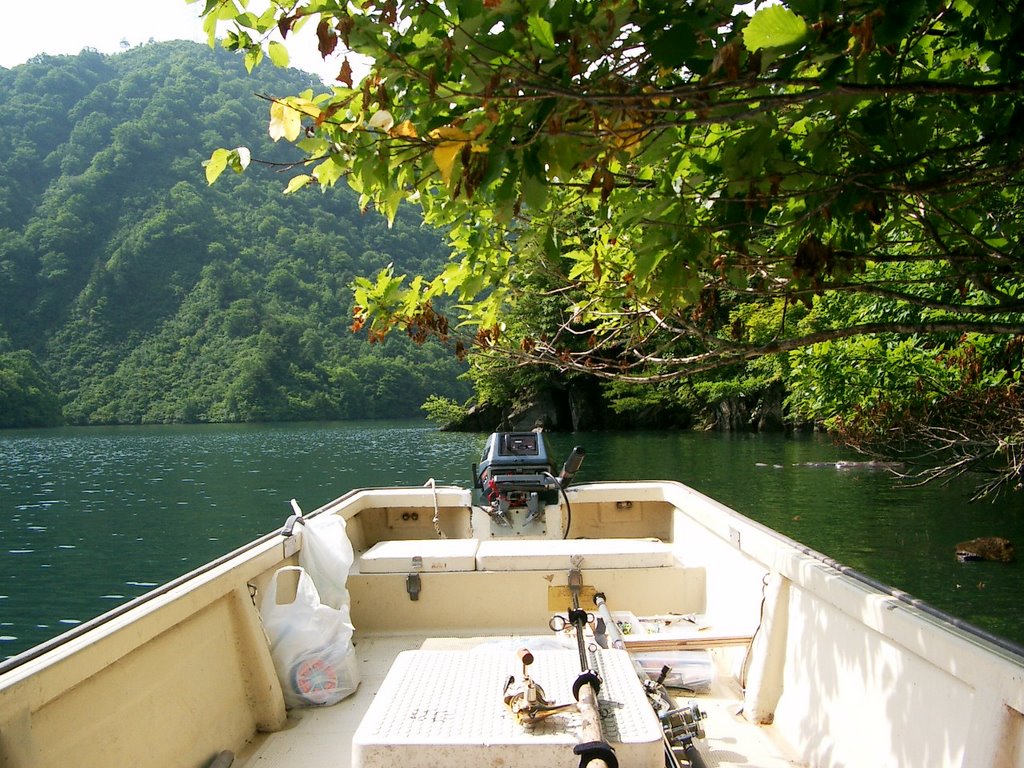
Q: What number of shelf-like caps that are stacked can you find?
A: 0